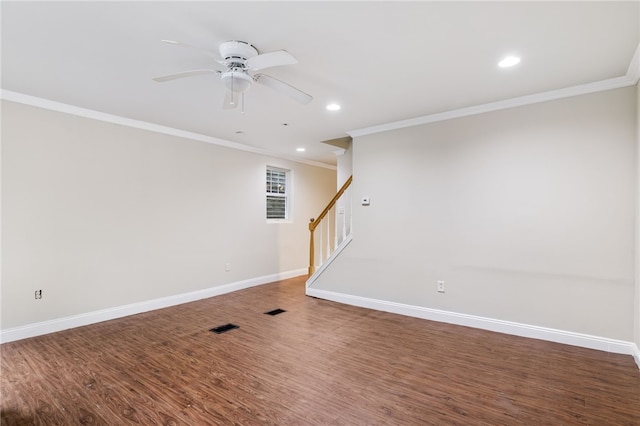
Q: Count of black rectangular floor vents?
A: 2